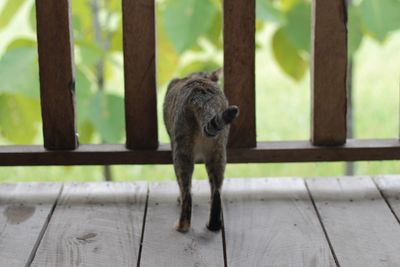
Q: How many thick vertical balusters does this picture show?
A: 4